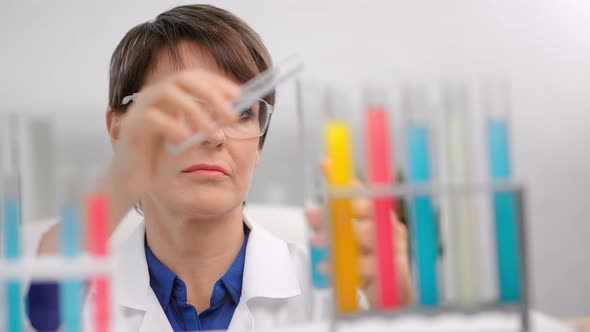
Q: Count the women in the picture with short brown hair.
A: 1